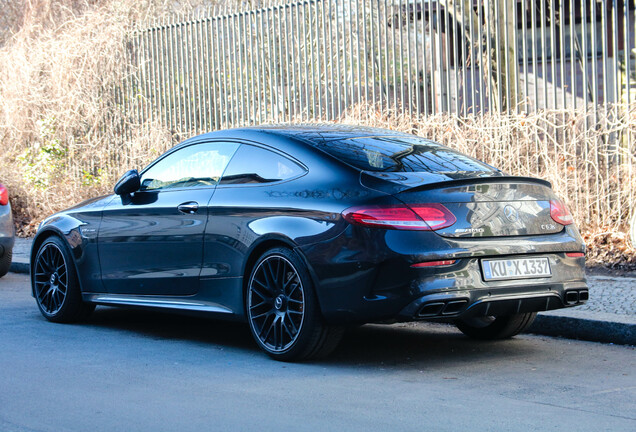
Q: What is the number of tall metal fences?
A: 1